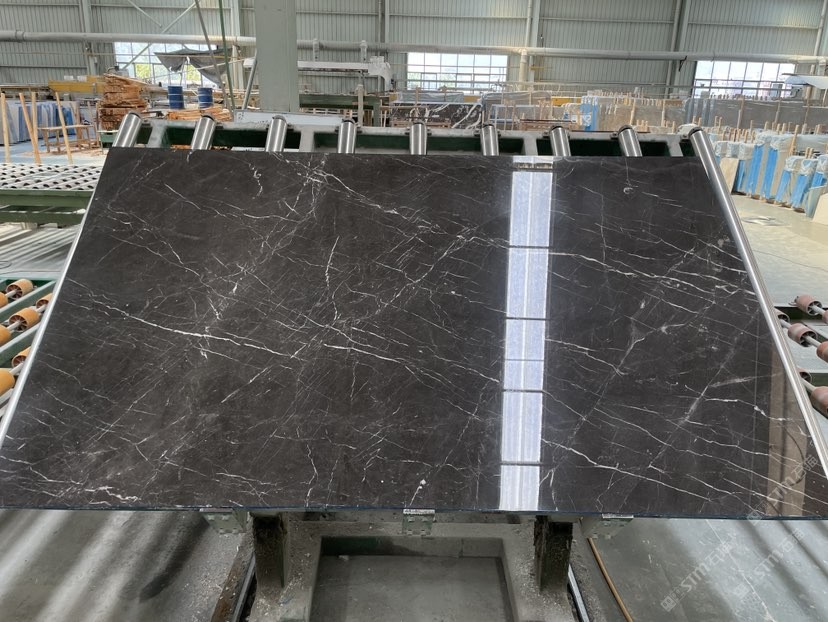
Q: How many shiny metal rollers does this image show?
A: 9